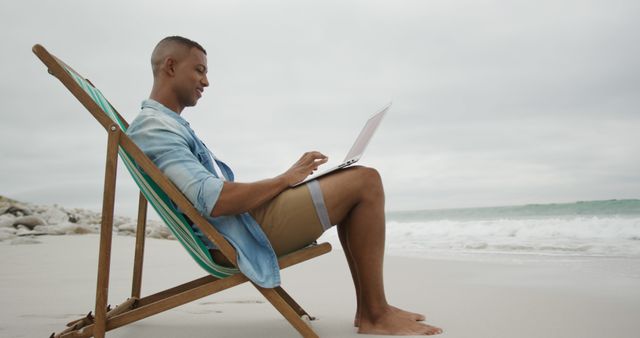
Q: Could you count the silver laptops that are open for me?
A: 1